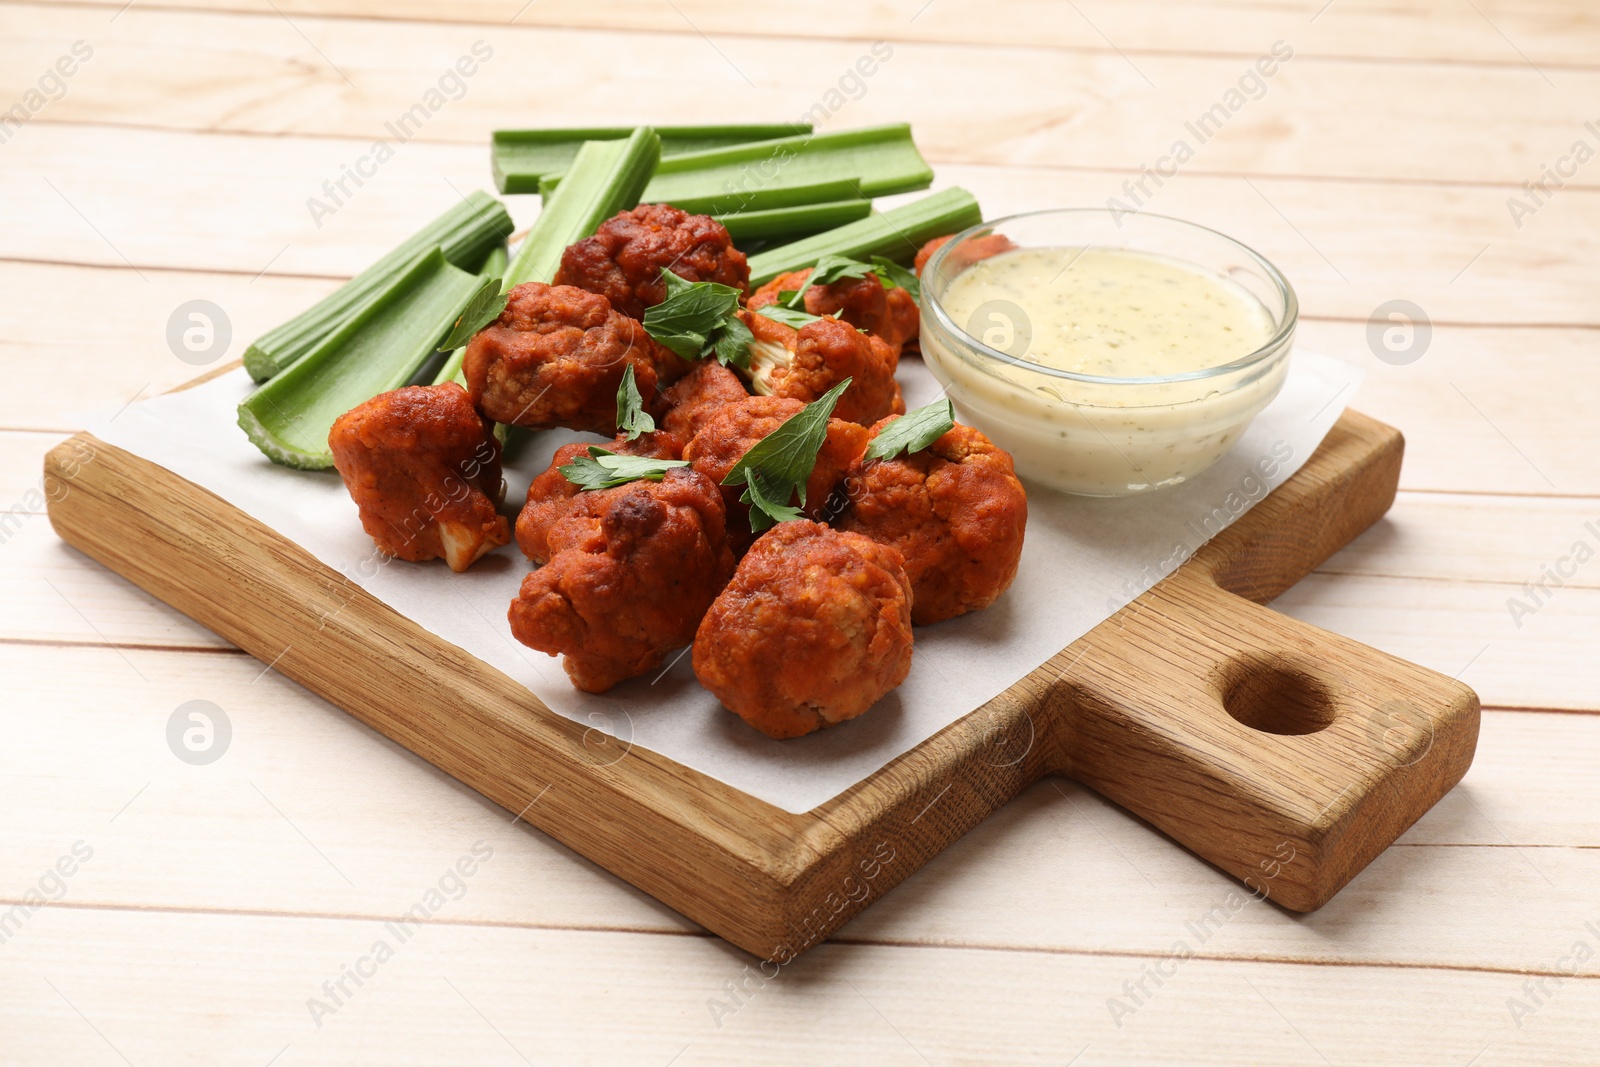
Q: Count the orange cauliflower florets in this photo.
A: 12